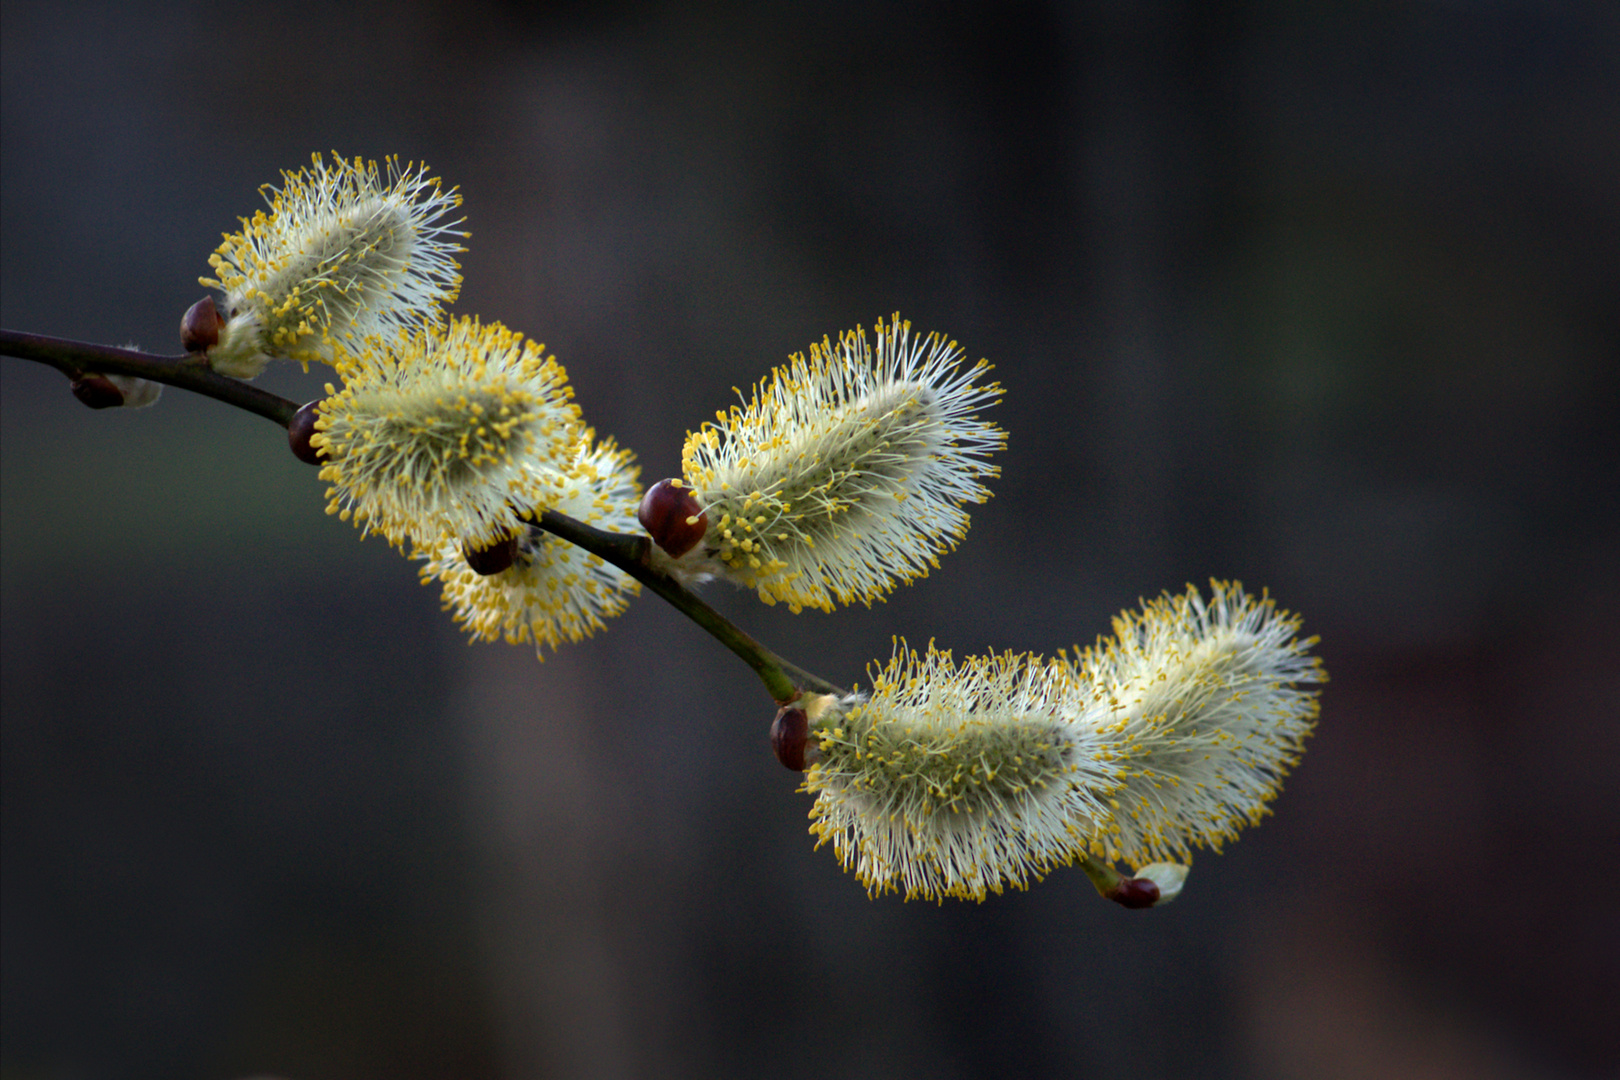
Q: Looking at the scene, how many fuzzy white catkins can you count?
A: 6